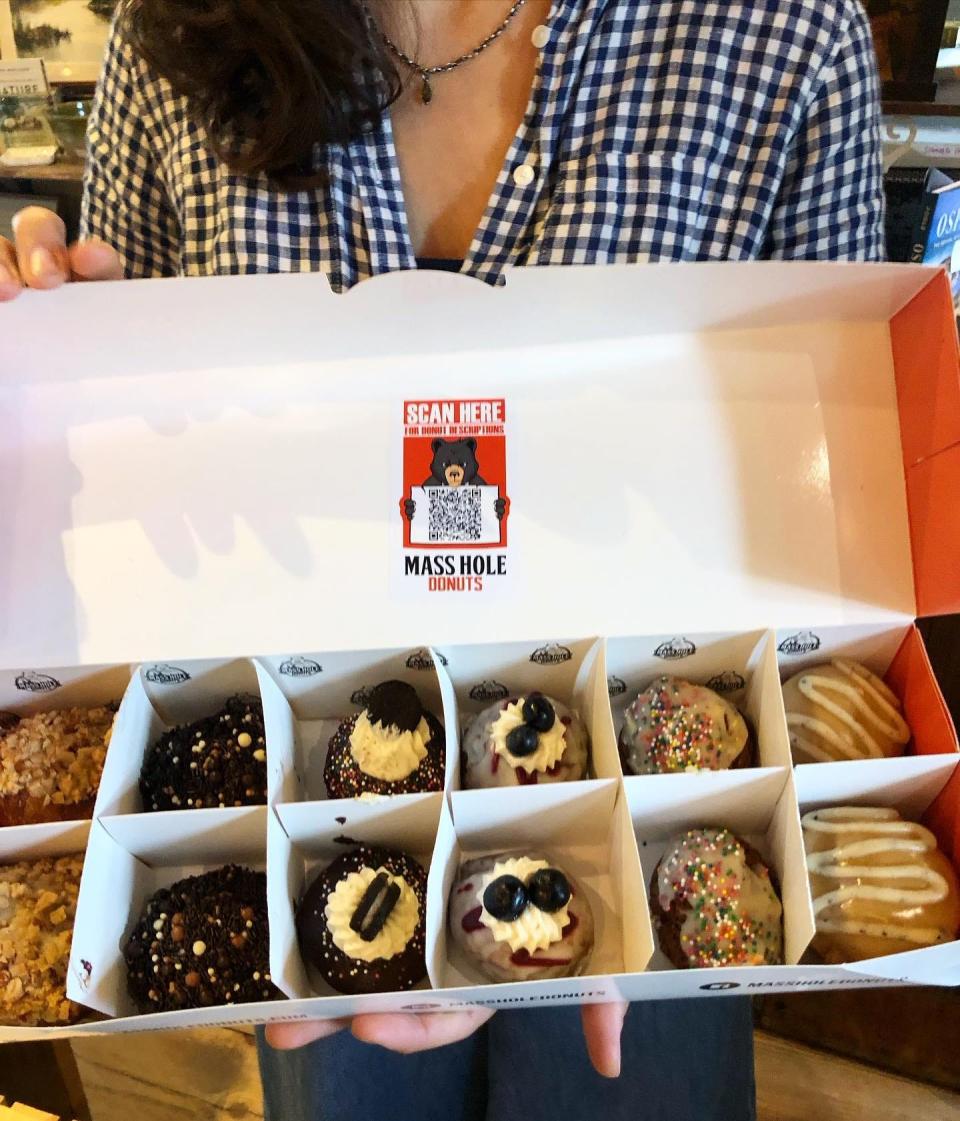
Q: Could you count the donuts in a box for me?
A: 12